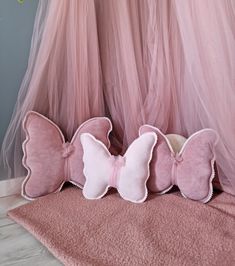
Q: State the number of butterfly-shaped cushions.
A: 3